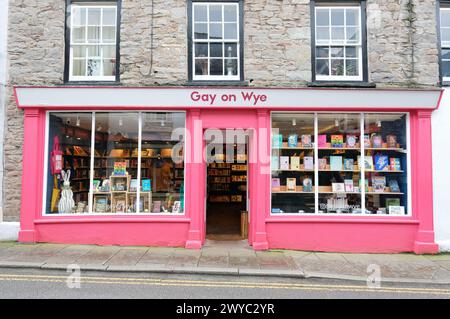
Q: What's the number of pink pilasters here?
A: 4